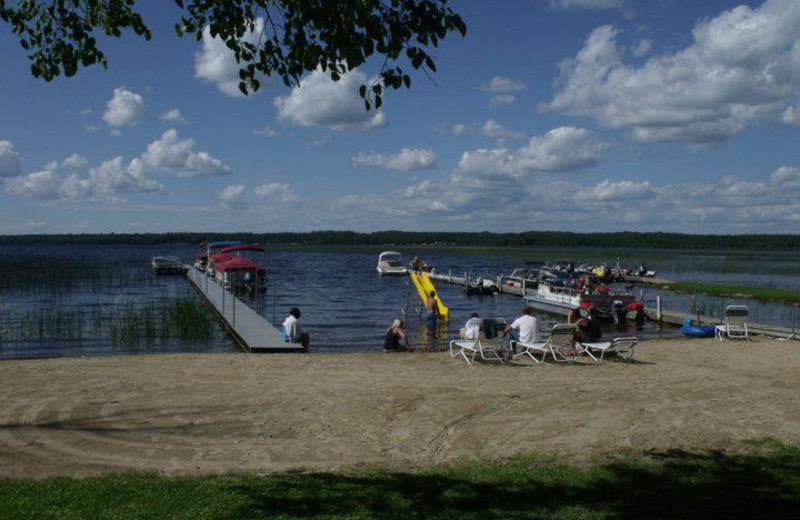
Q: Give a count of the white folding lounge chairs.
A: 4